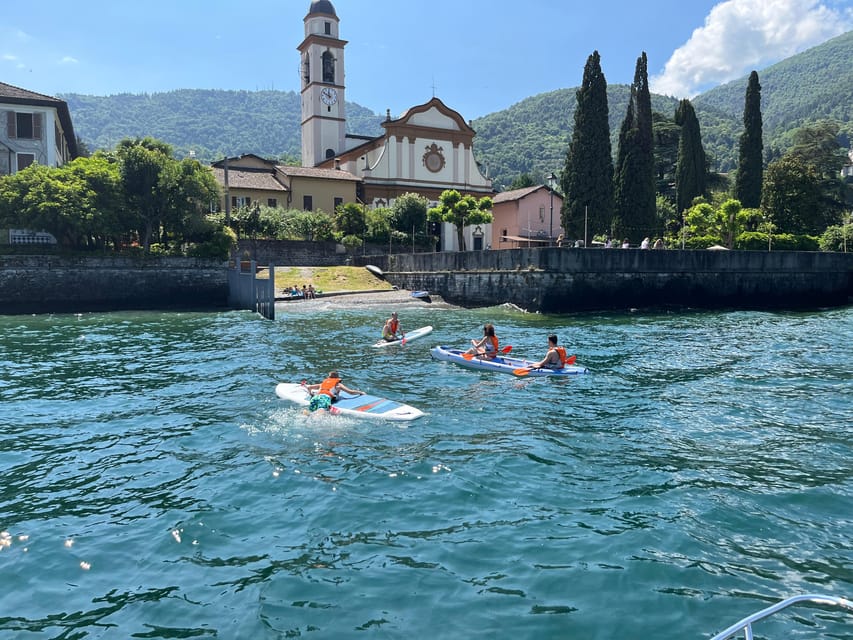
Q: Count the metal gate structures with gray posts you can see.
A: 1